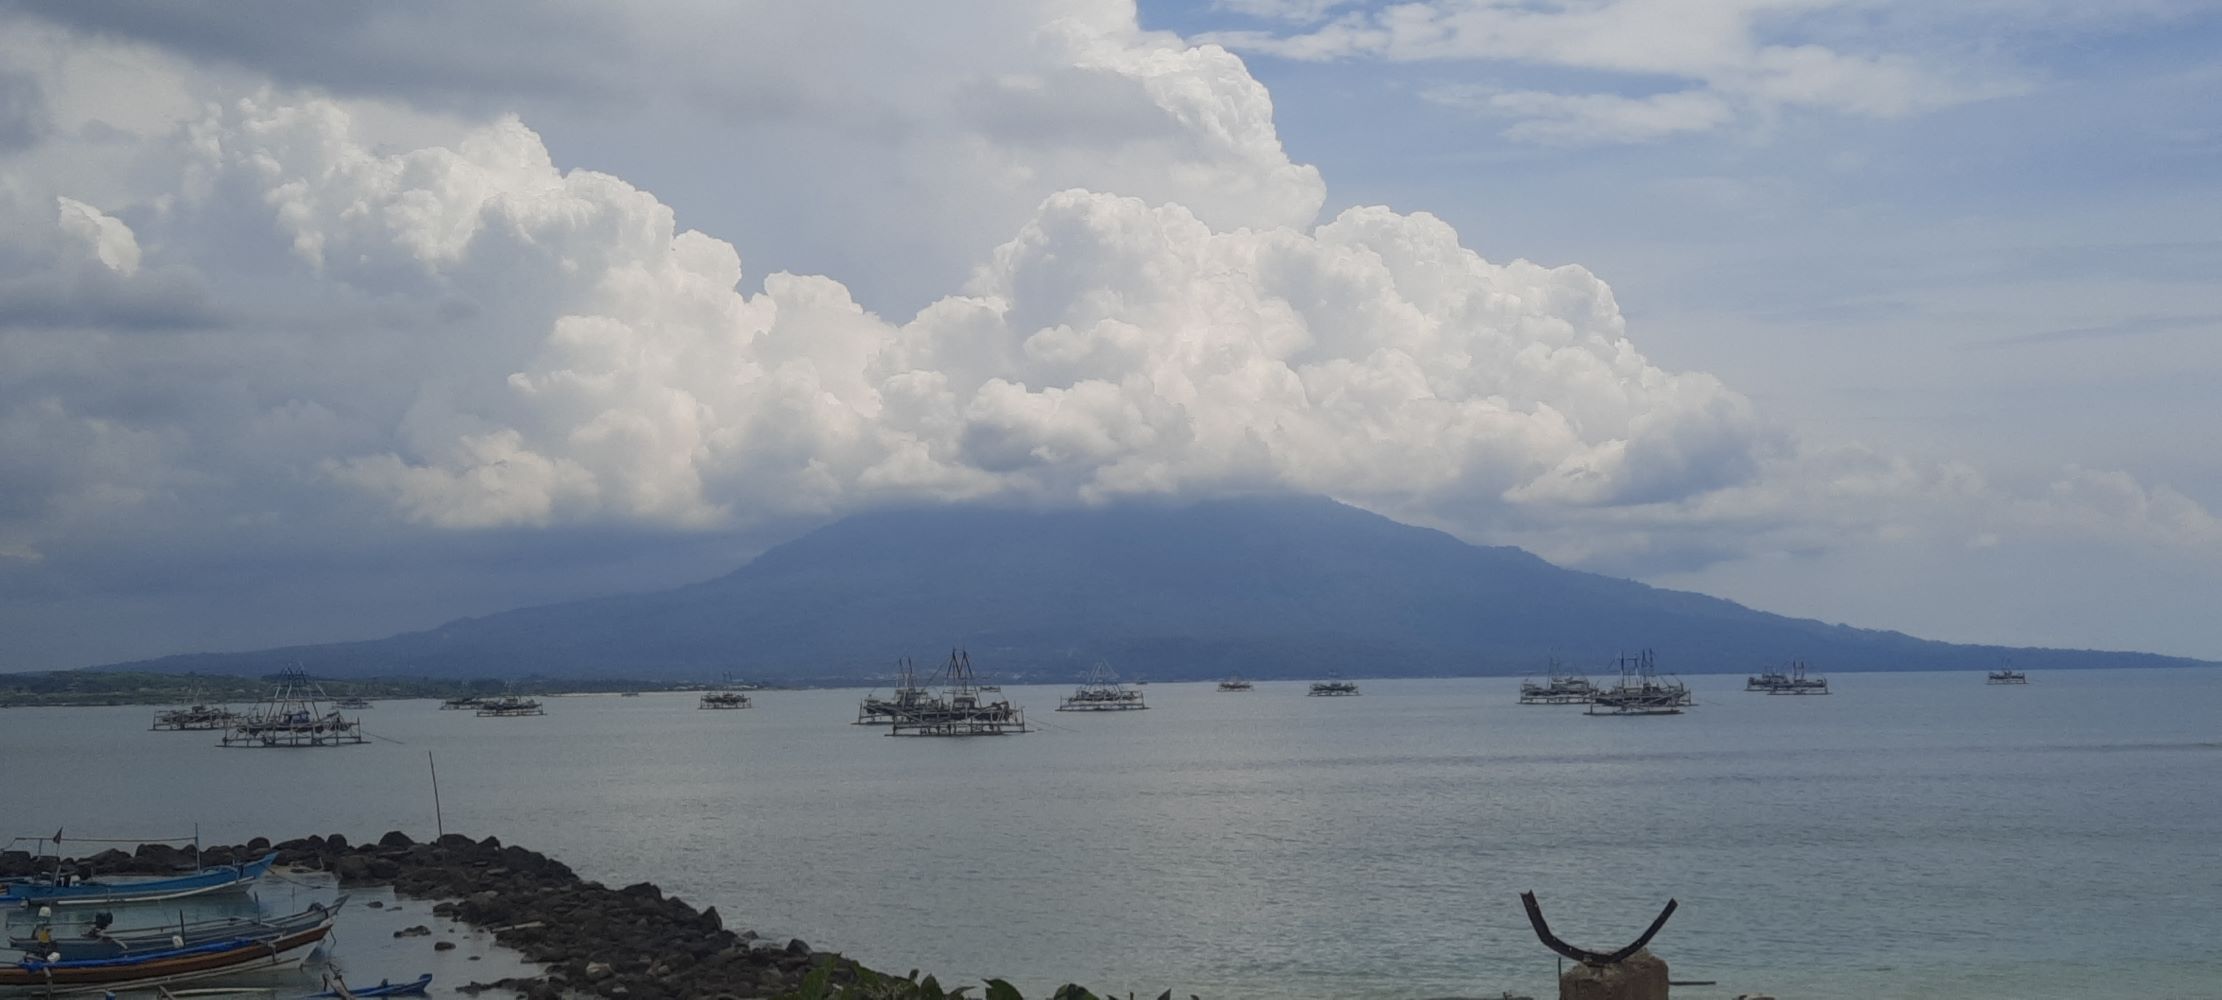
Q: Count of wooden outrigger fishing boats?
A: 4